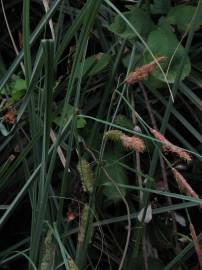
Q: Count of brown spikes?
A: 5